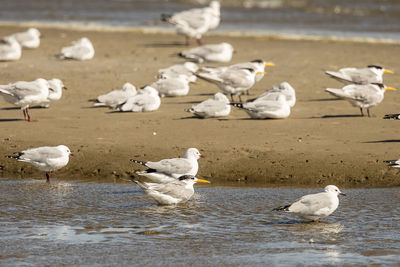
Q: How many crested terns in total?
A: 5